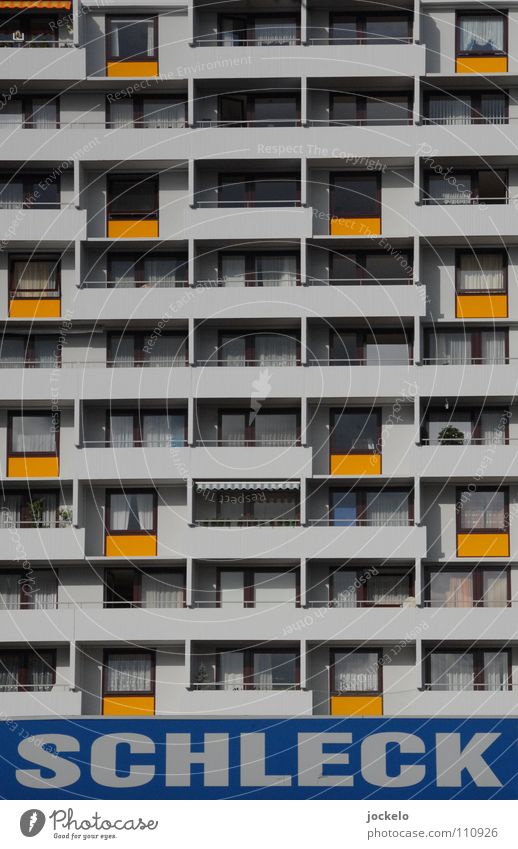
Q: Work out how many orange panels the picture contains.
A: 12